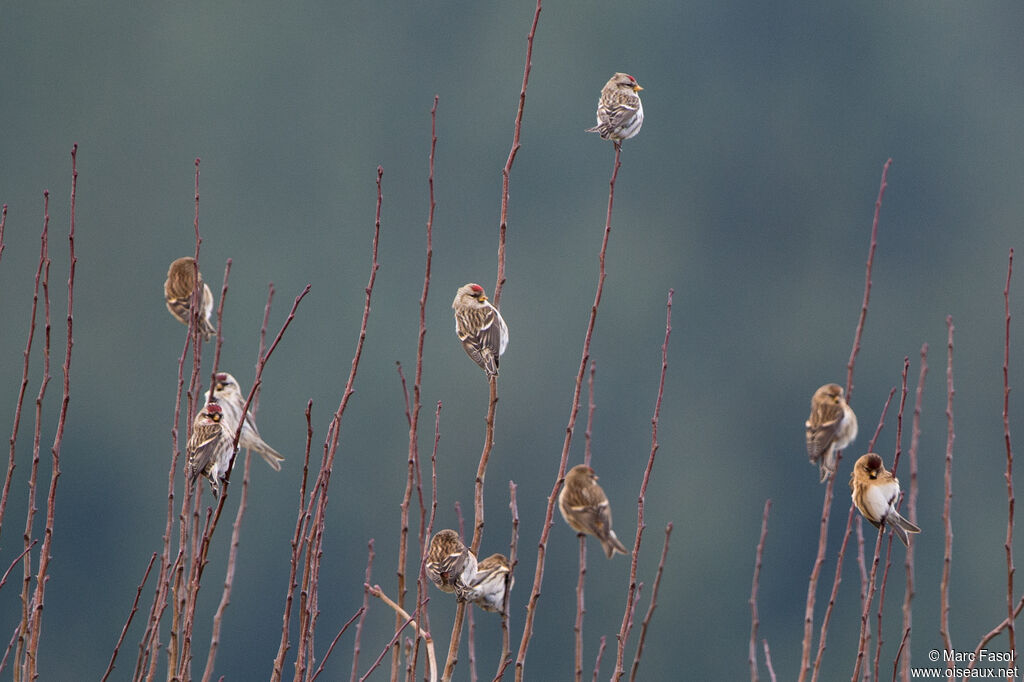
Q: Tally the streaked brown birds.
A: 10